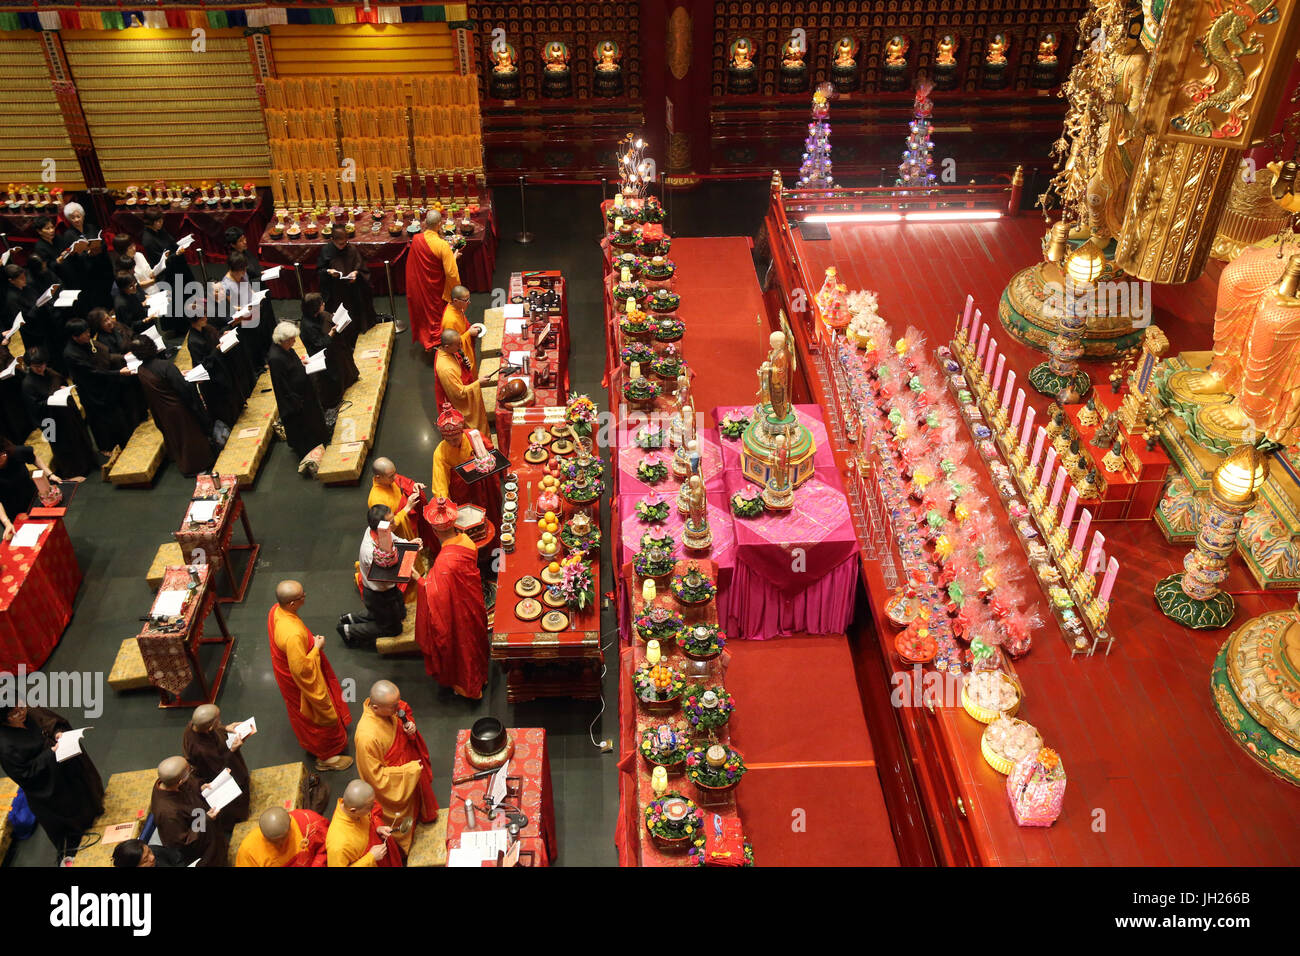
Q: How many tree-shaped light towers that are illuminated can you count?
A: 2